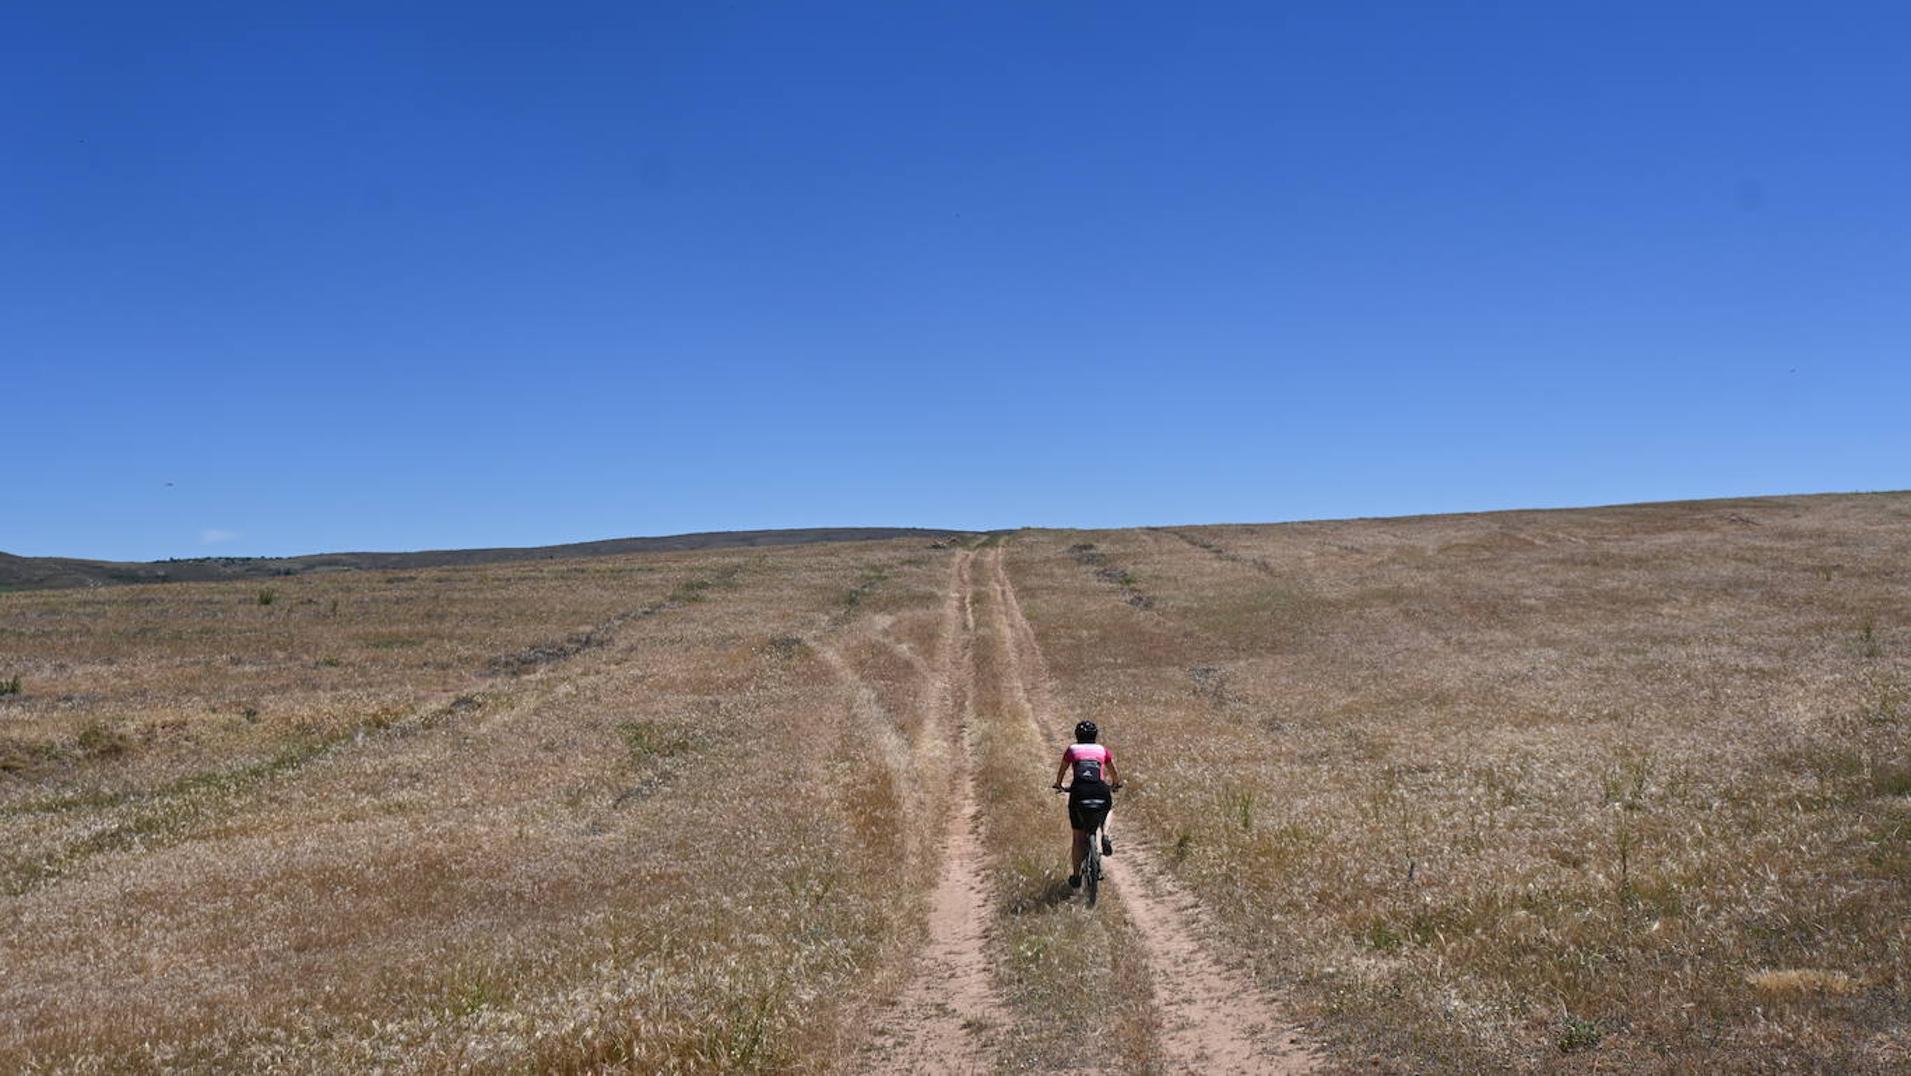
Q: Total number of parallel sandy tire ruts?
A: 2